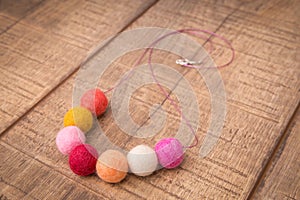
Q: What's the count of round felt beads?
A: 7